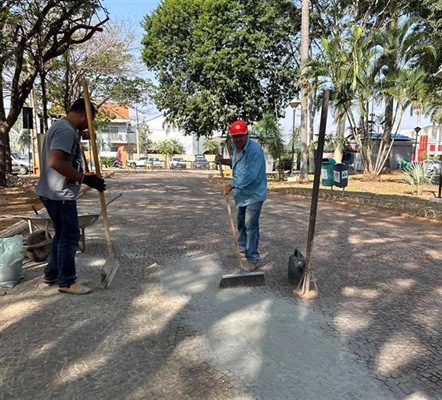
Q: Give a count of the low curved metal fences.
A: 1